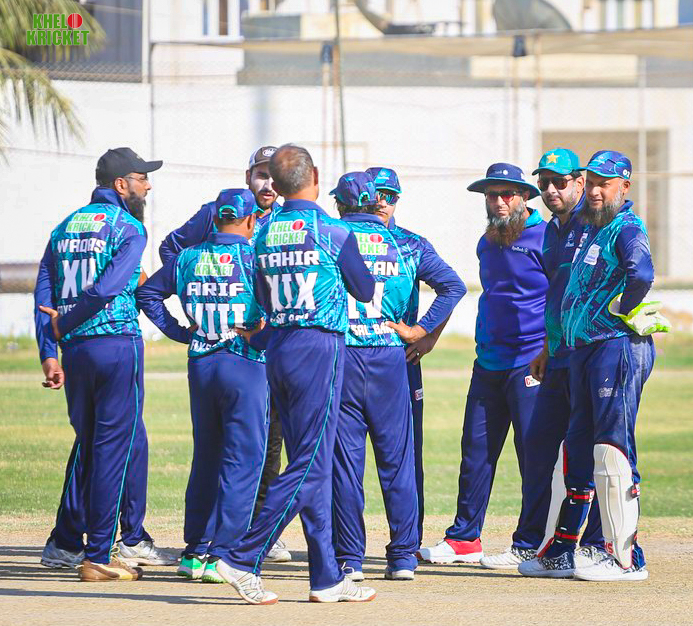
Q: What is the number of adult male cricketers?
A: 9